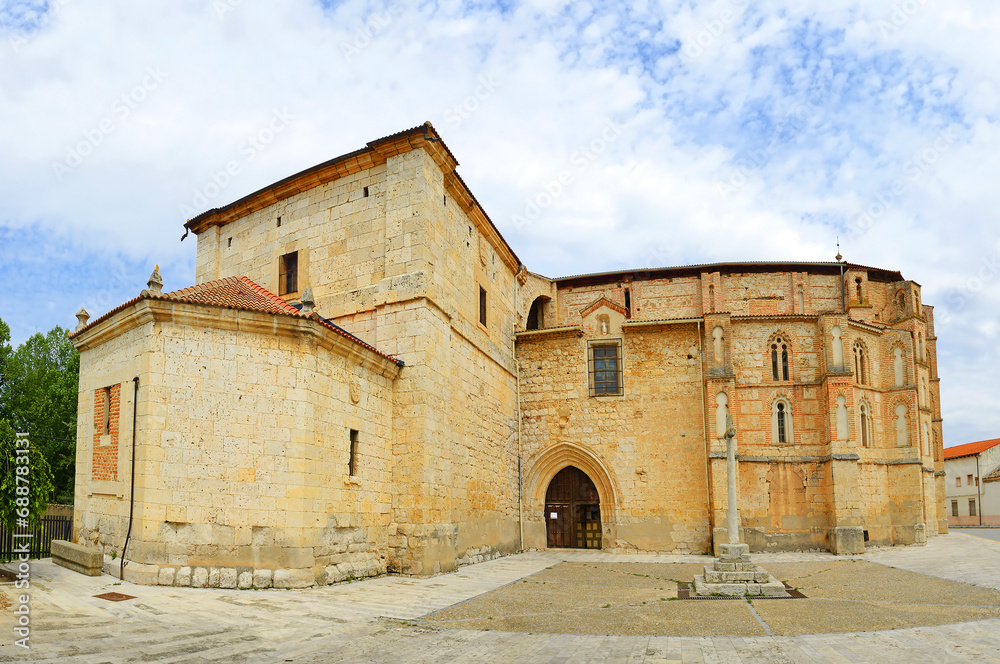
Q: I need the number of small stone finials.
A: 3